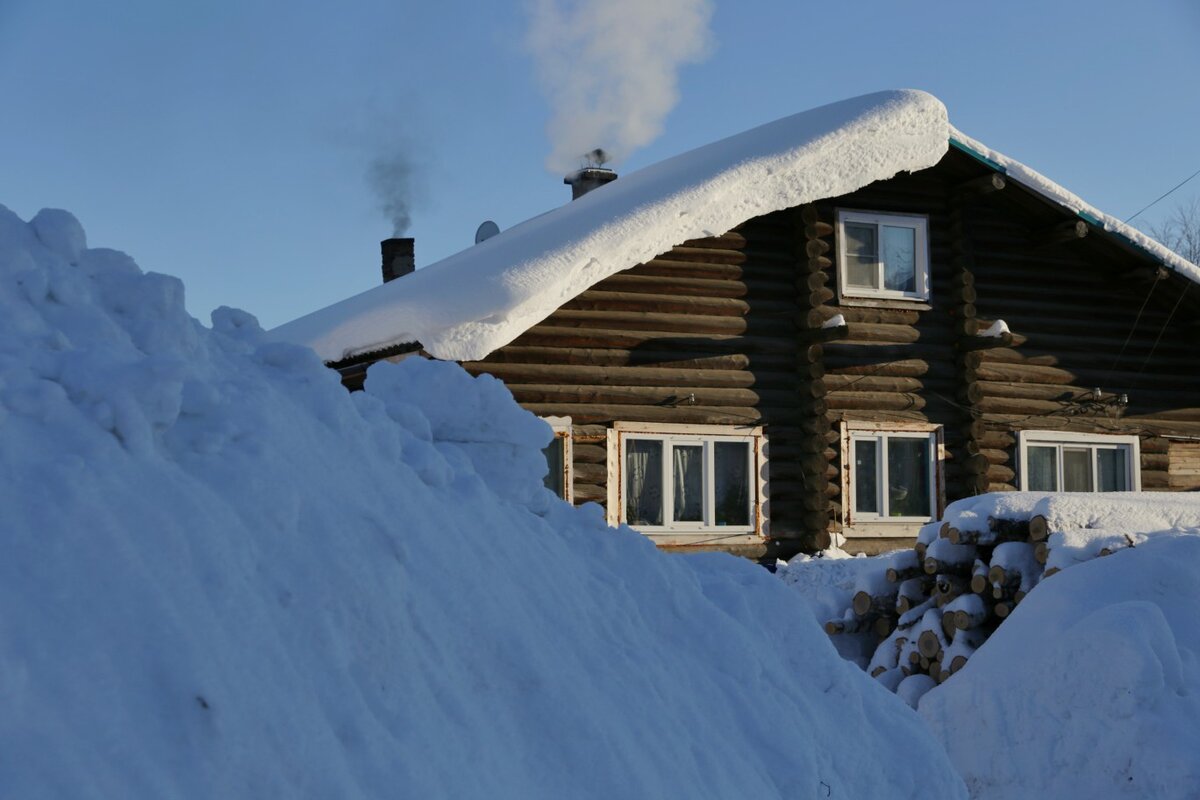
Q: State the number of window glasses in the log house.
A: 11